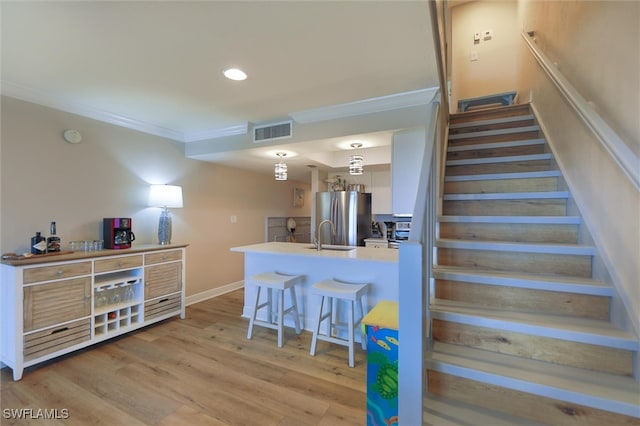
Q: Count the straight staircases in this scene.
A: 1